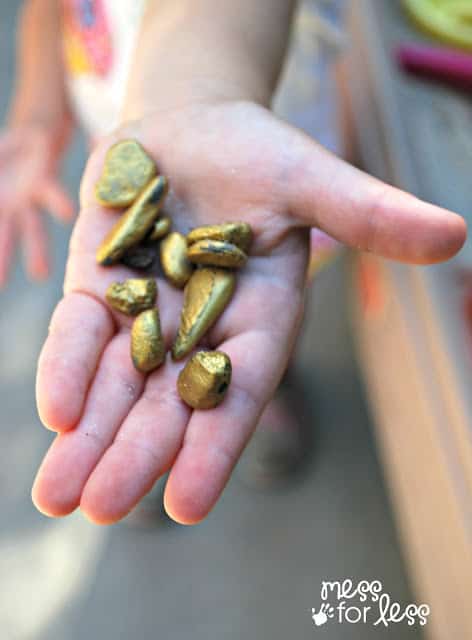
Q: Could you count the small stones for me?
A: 11